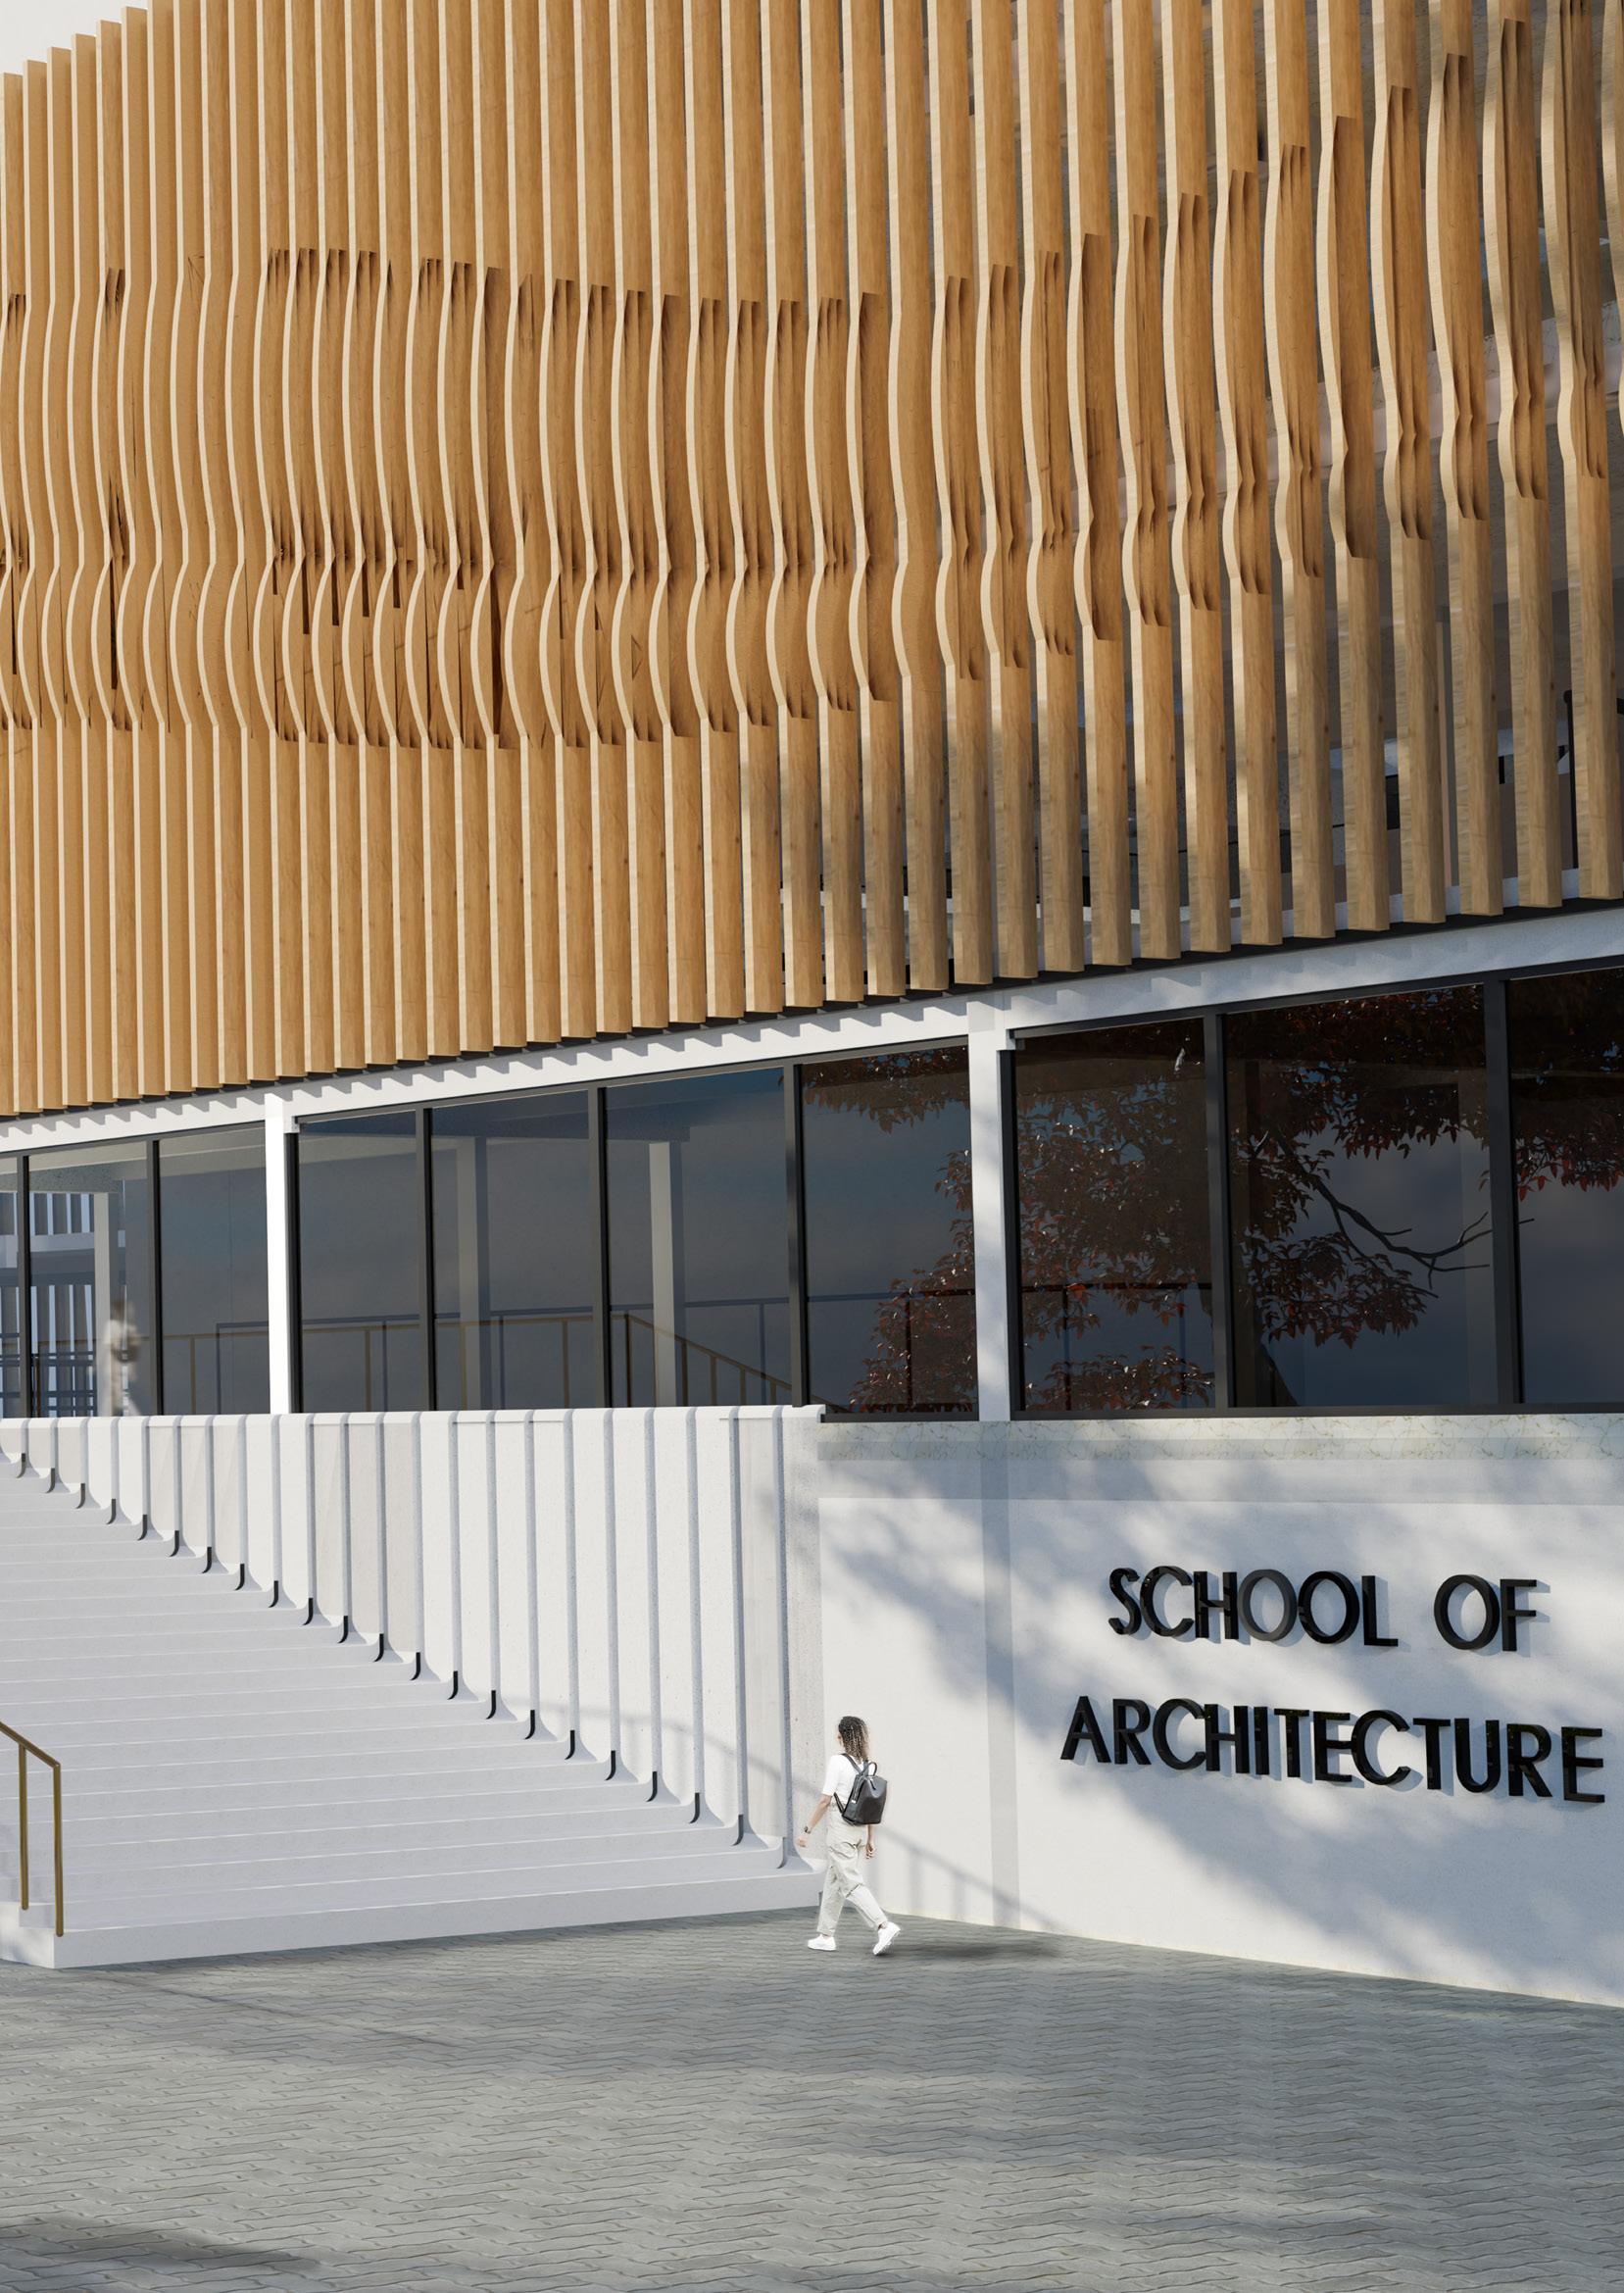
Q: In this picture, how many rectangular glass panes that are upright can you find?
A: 10